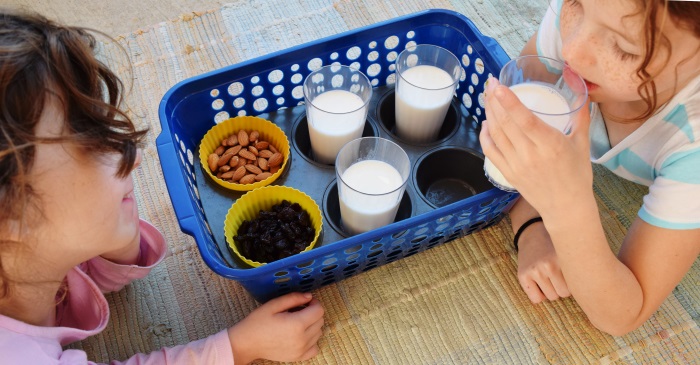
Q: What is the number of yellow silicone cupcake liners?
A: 2